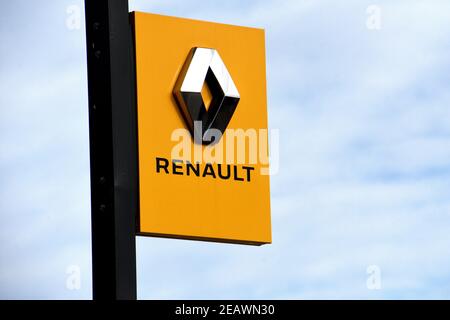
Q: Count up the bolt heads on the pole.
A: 4